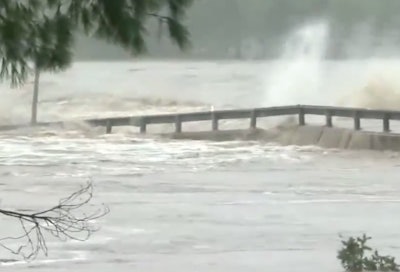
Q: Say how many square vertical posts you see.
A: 9